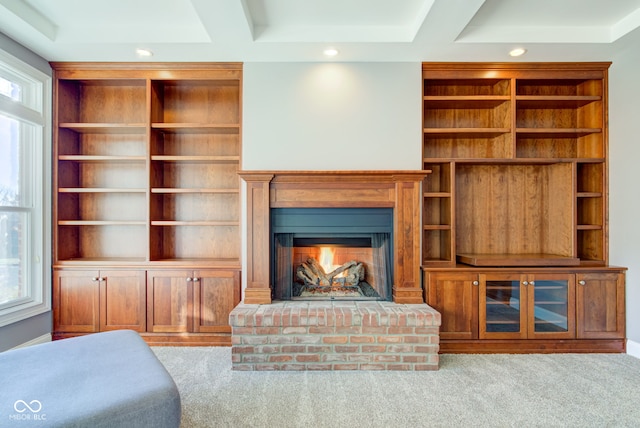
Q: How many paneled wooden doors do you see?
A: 6